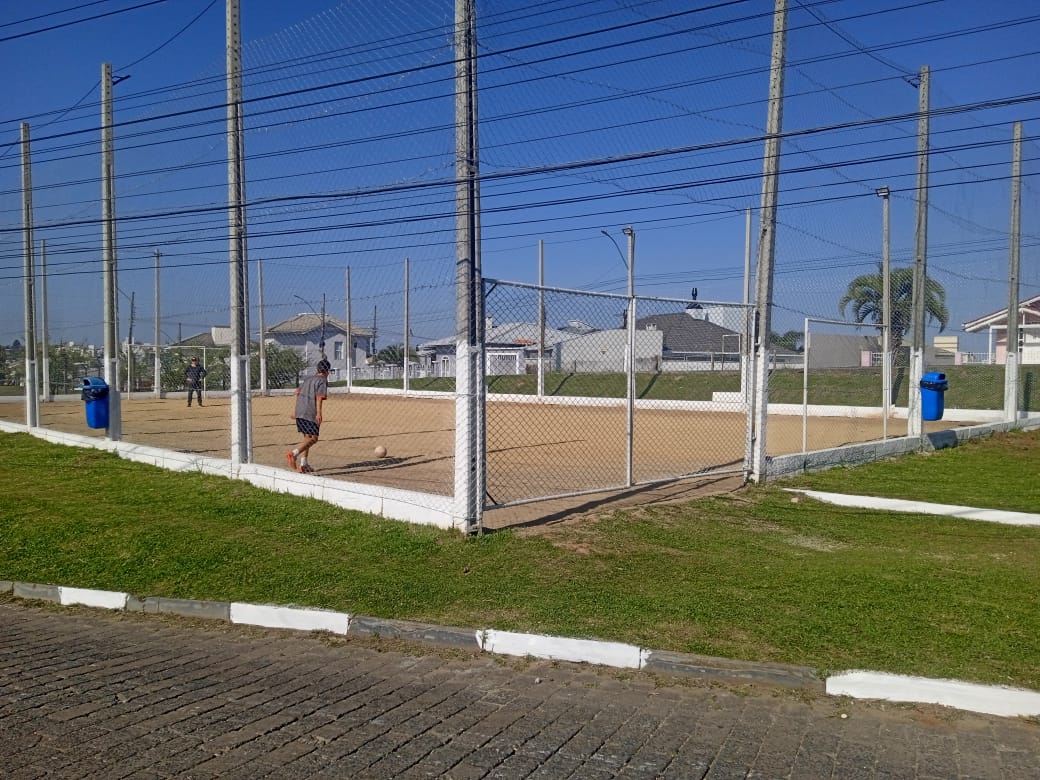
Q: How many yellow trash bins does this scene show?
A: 0